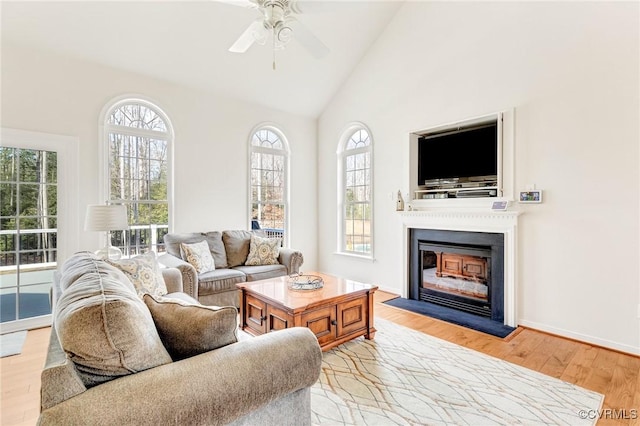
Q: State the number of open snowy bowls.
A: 1